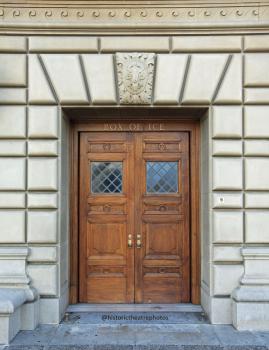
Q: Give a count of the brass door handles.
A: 2